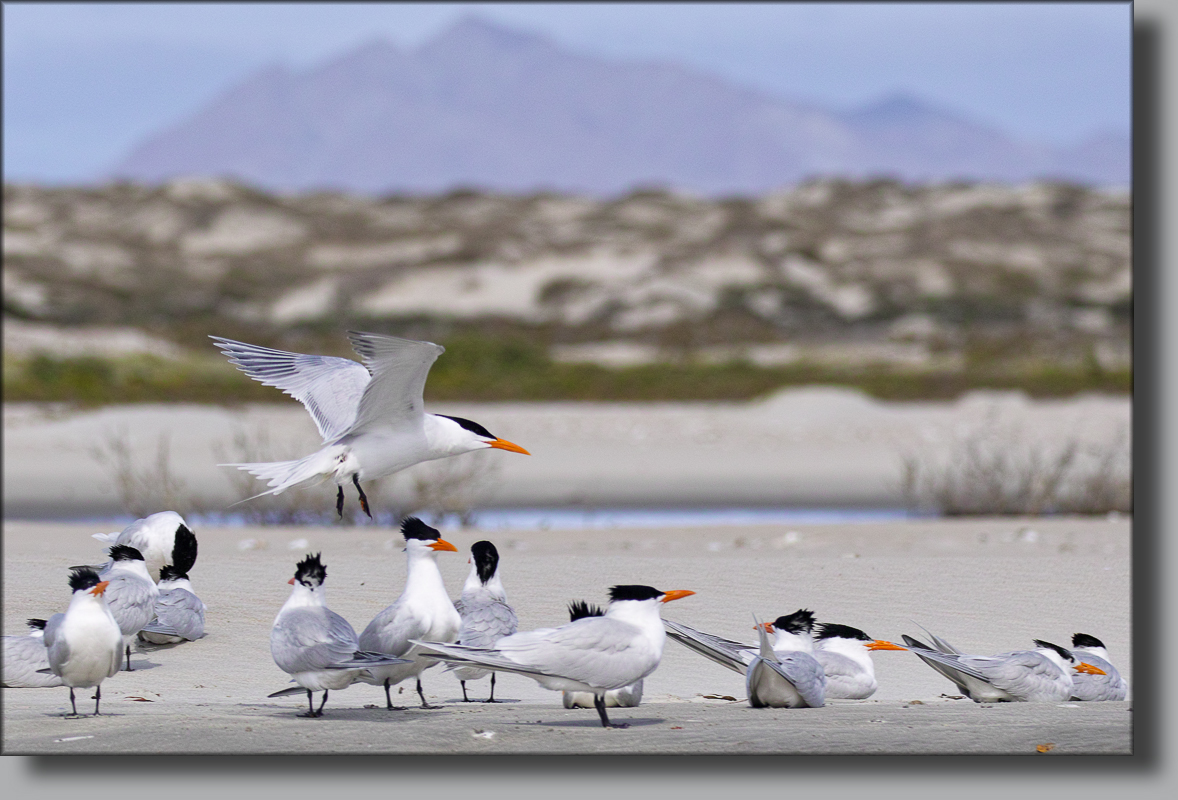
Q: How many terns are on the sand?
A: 14